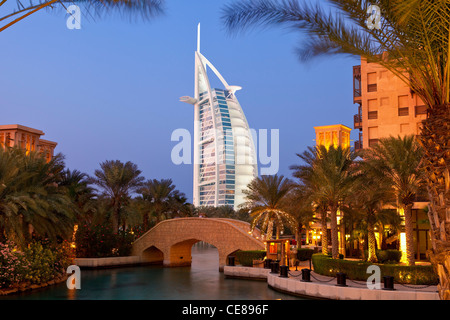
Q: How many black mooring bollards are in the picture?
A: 7